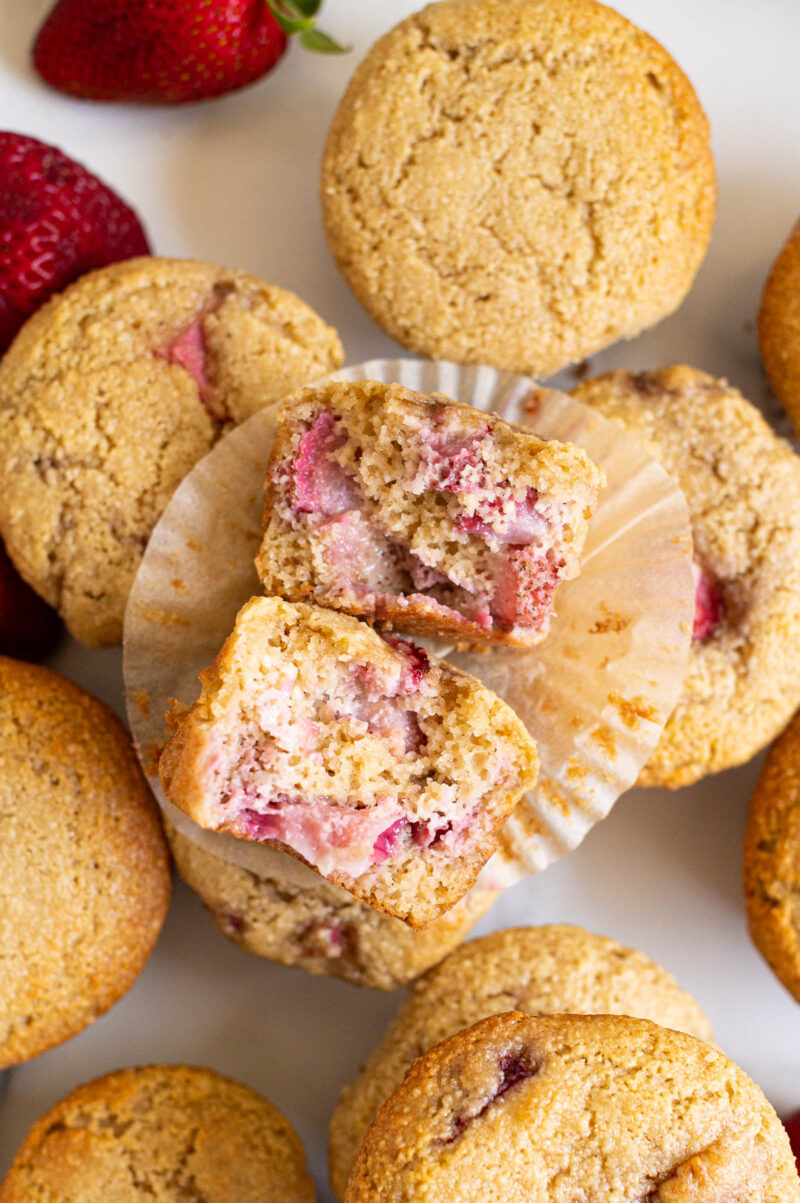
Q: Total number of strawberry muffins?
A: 11